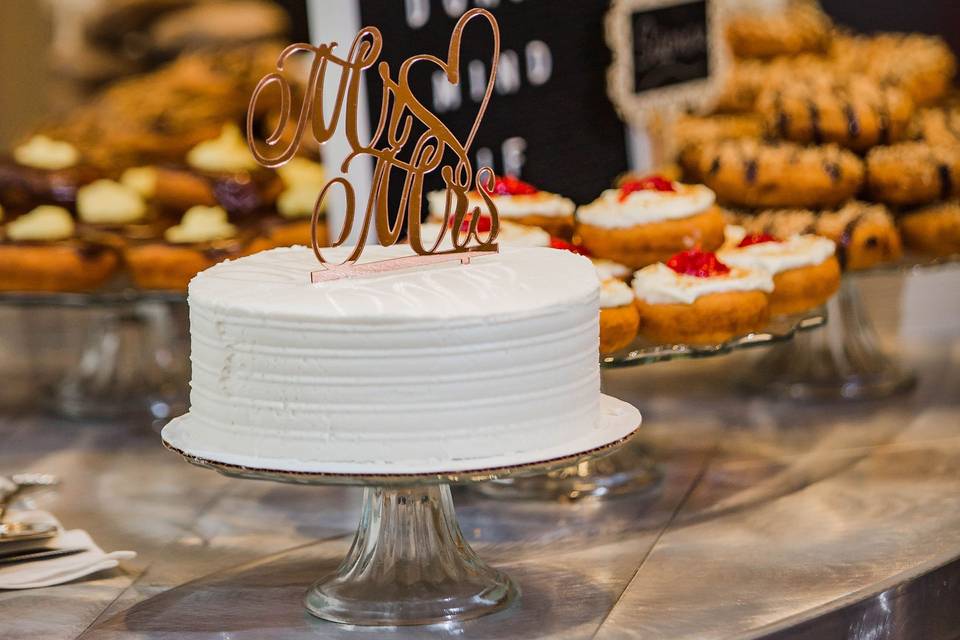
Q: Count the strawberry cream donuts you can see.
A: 7